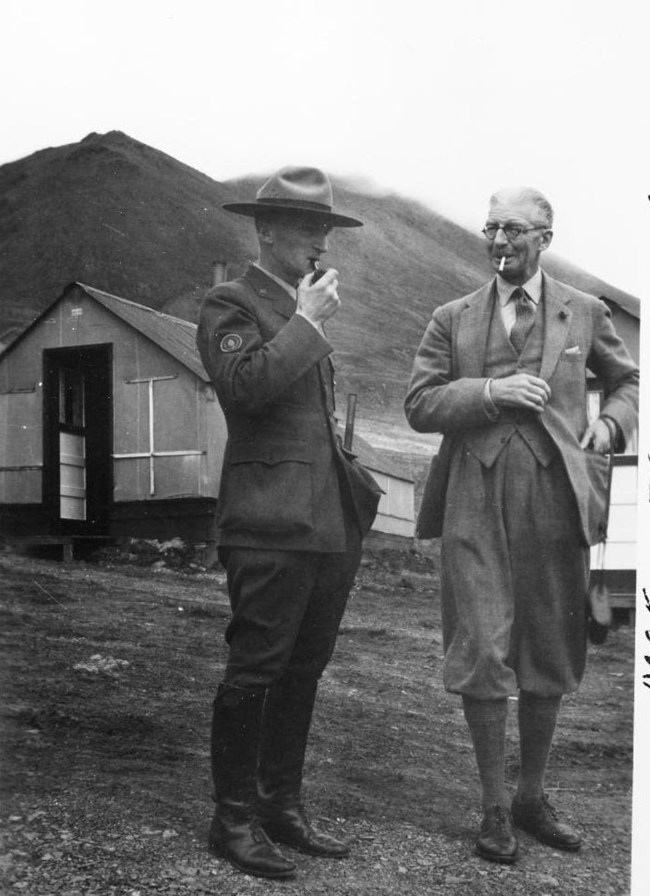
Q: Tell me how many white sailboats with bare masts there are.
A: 0